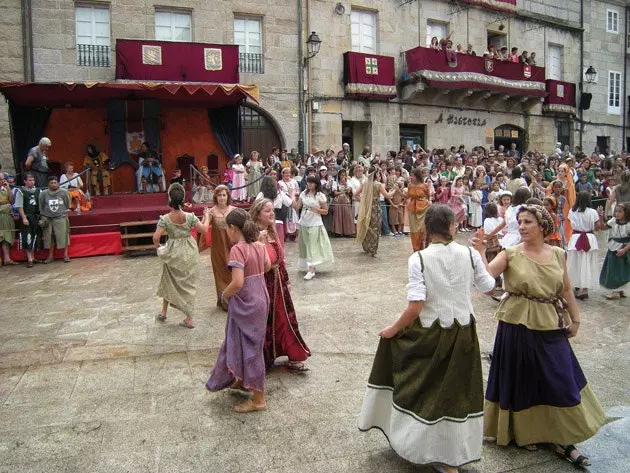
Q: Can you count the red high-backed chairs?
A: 2